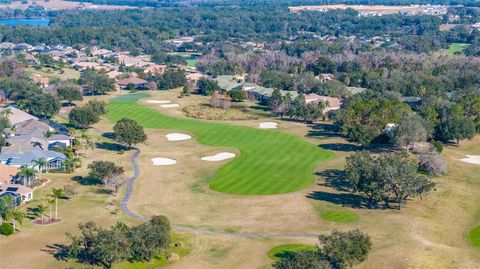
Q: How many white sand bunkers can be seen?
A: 7